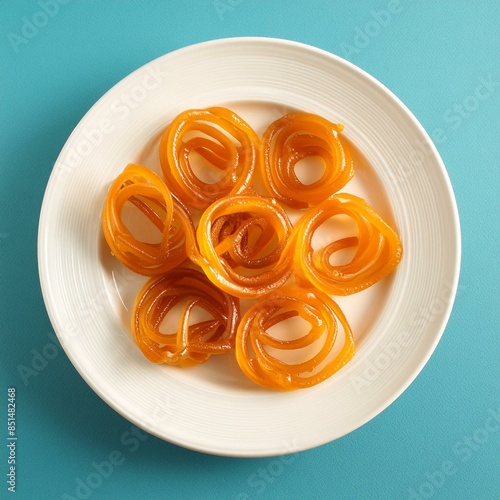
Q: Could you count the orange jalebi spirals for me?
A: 7